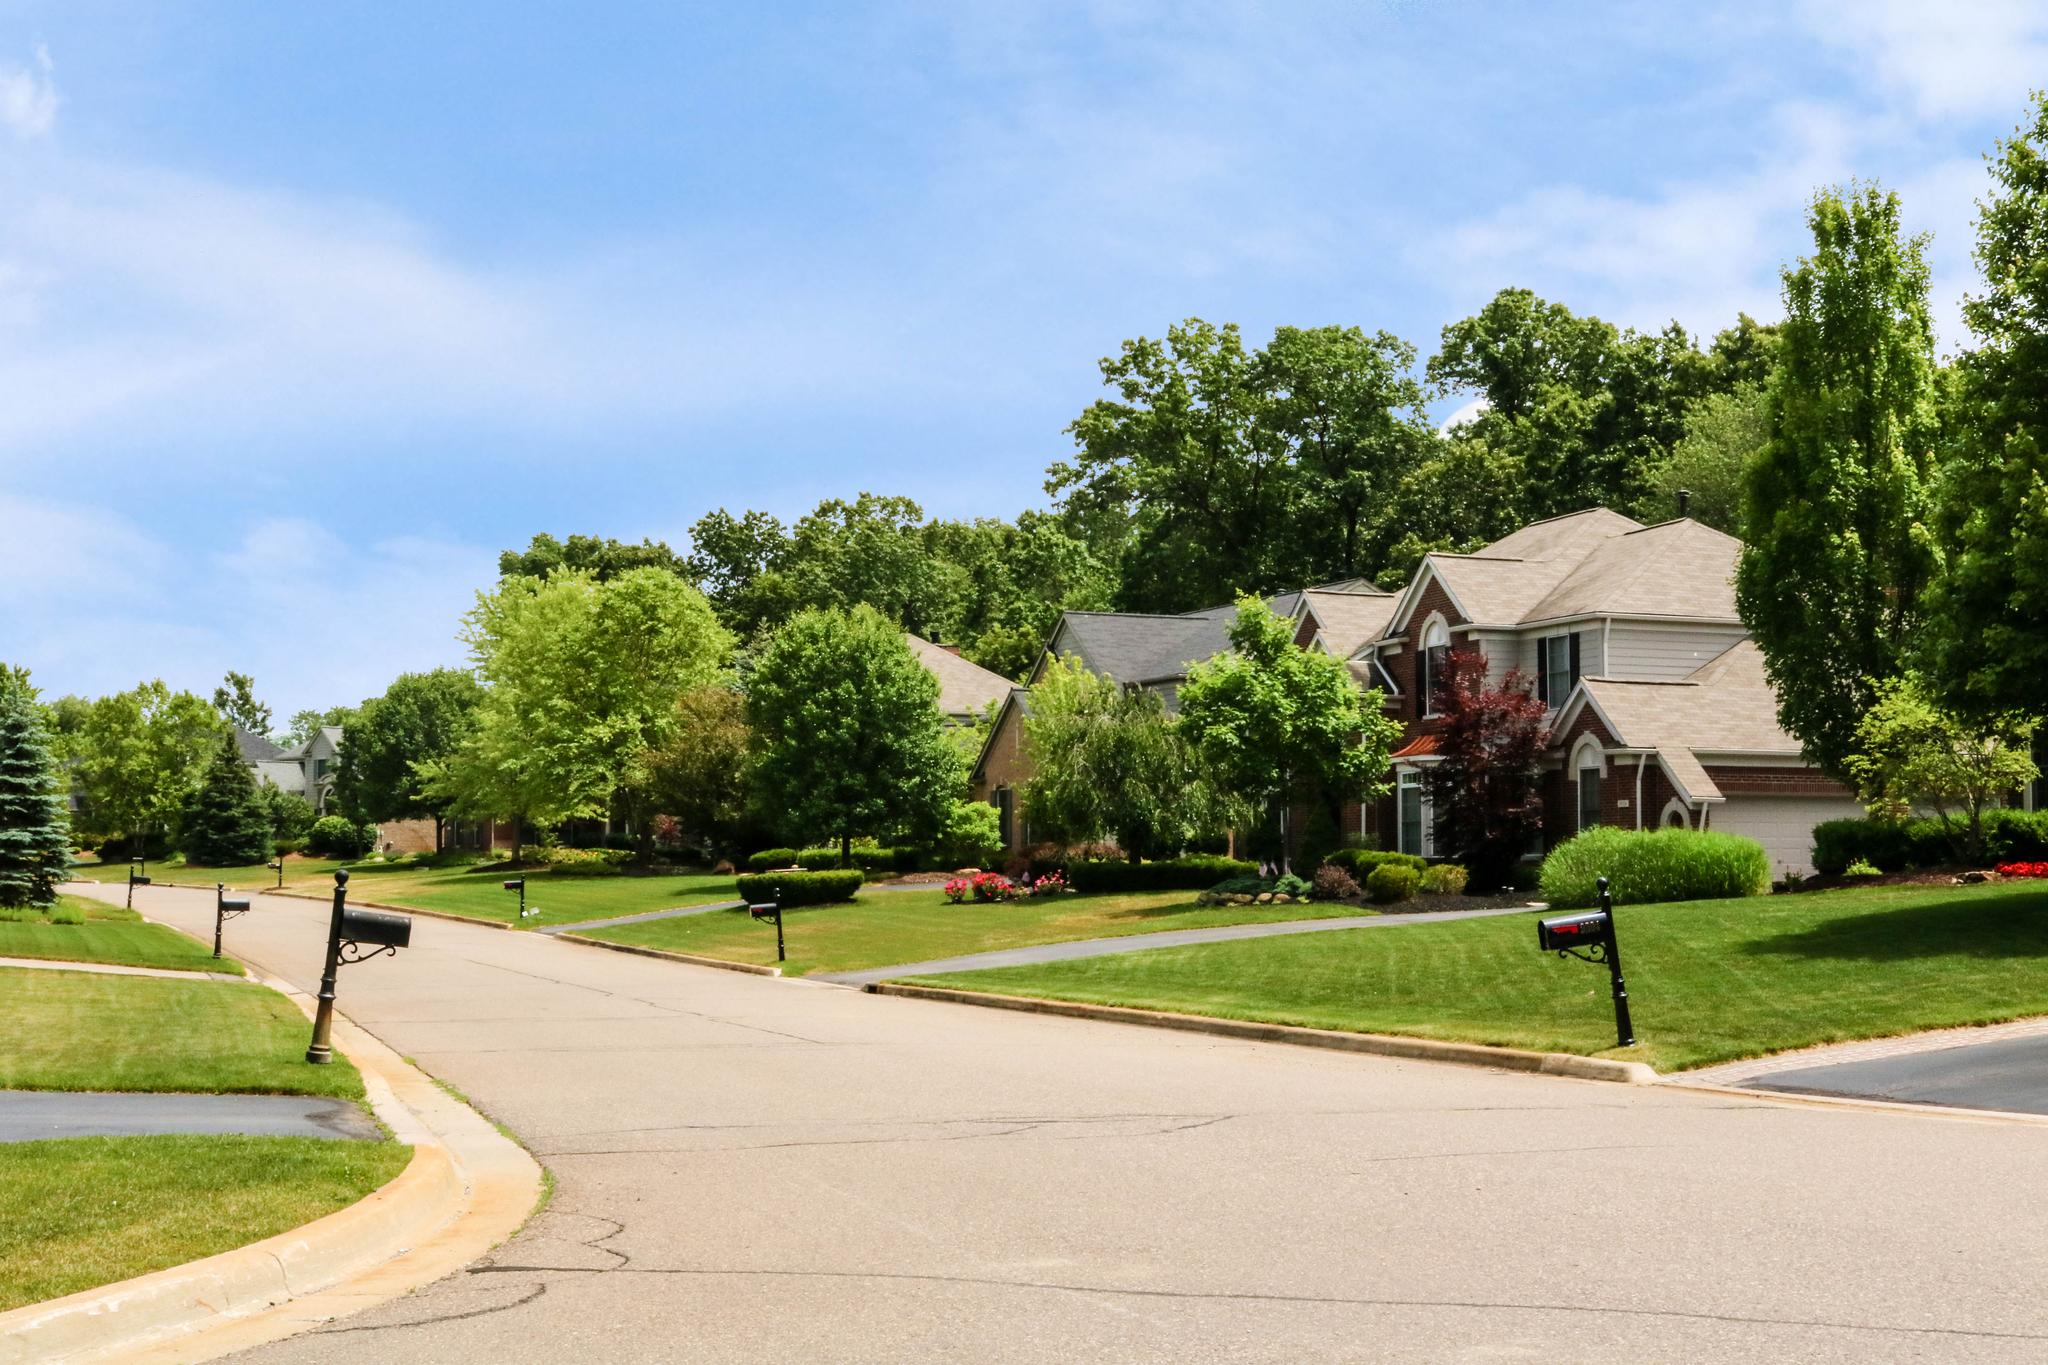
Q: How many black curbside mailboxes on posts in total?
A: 8